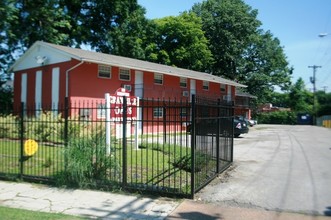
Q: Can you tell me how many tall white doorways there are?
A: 3